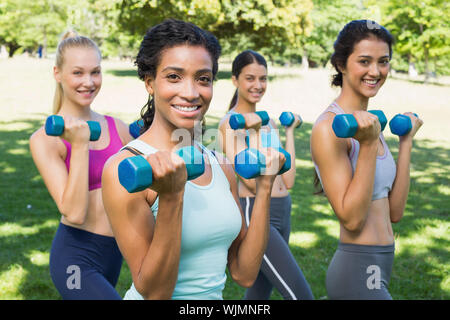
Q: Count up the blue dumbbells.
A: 8